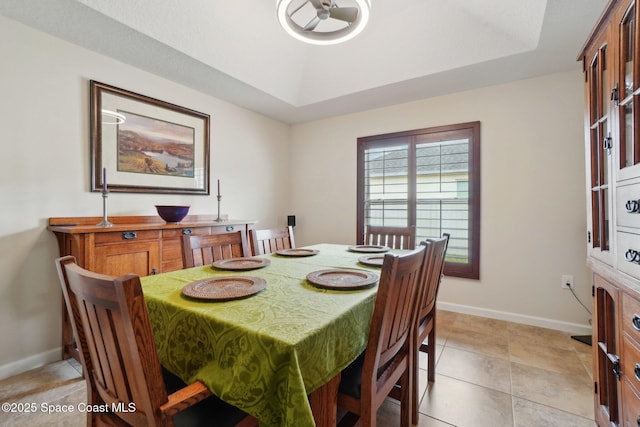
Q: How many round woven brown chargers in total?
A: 6